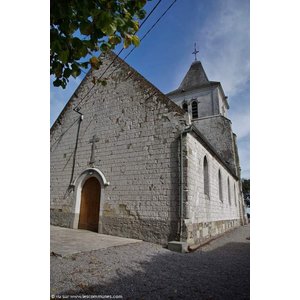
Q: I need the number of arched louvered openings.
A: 2